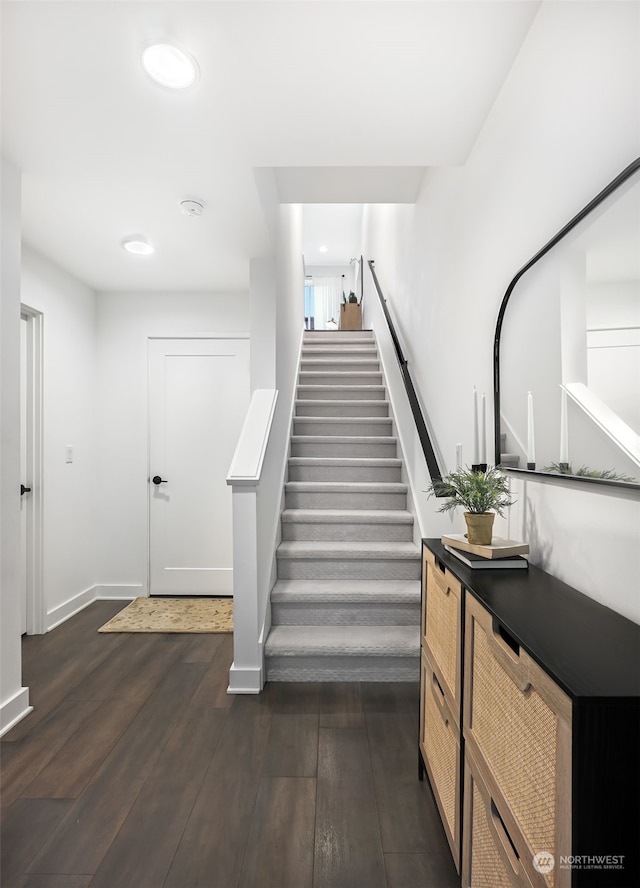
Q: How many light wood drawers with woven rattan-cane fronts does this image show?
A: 4